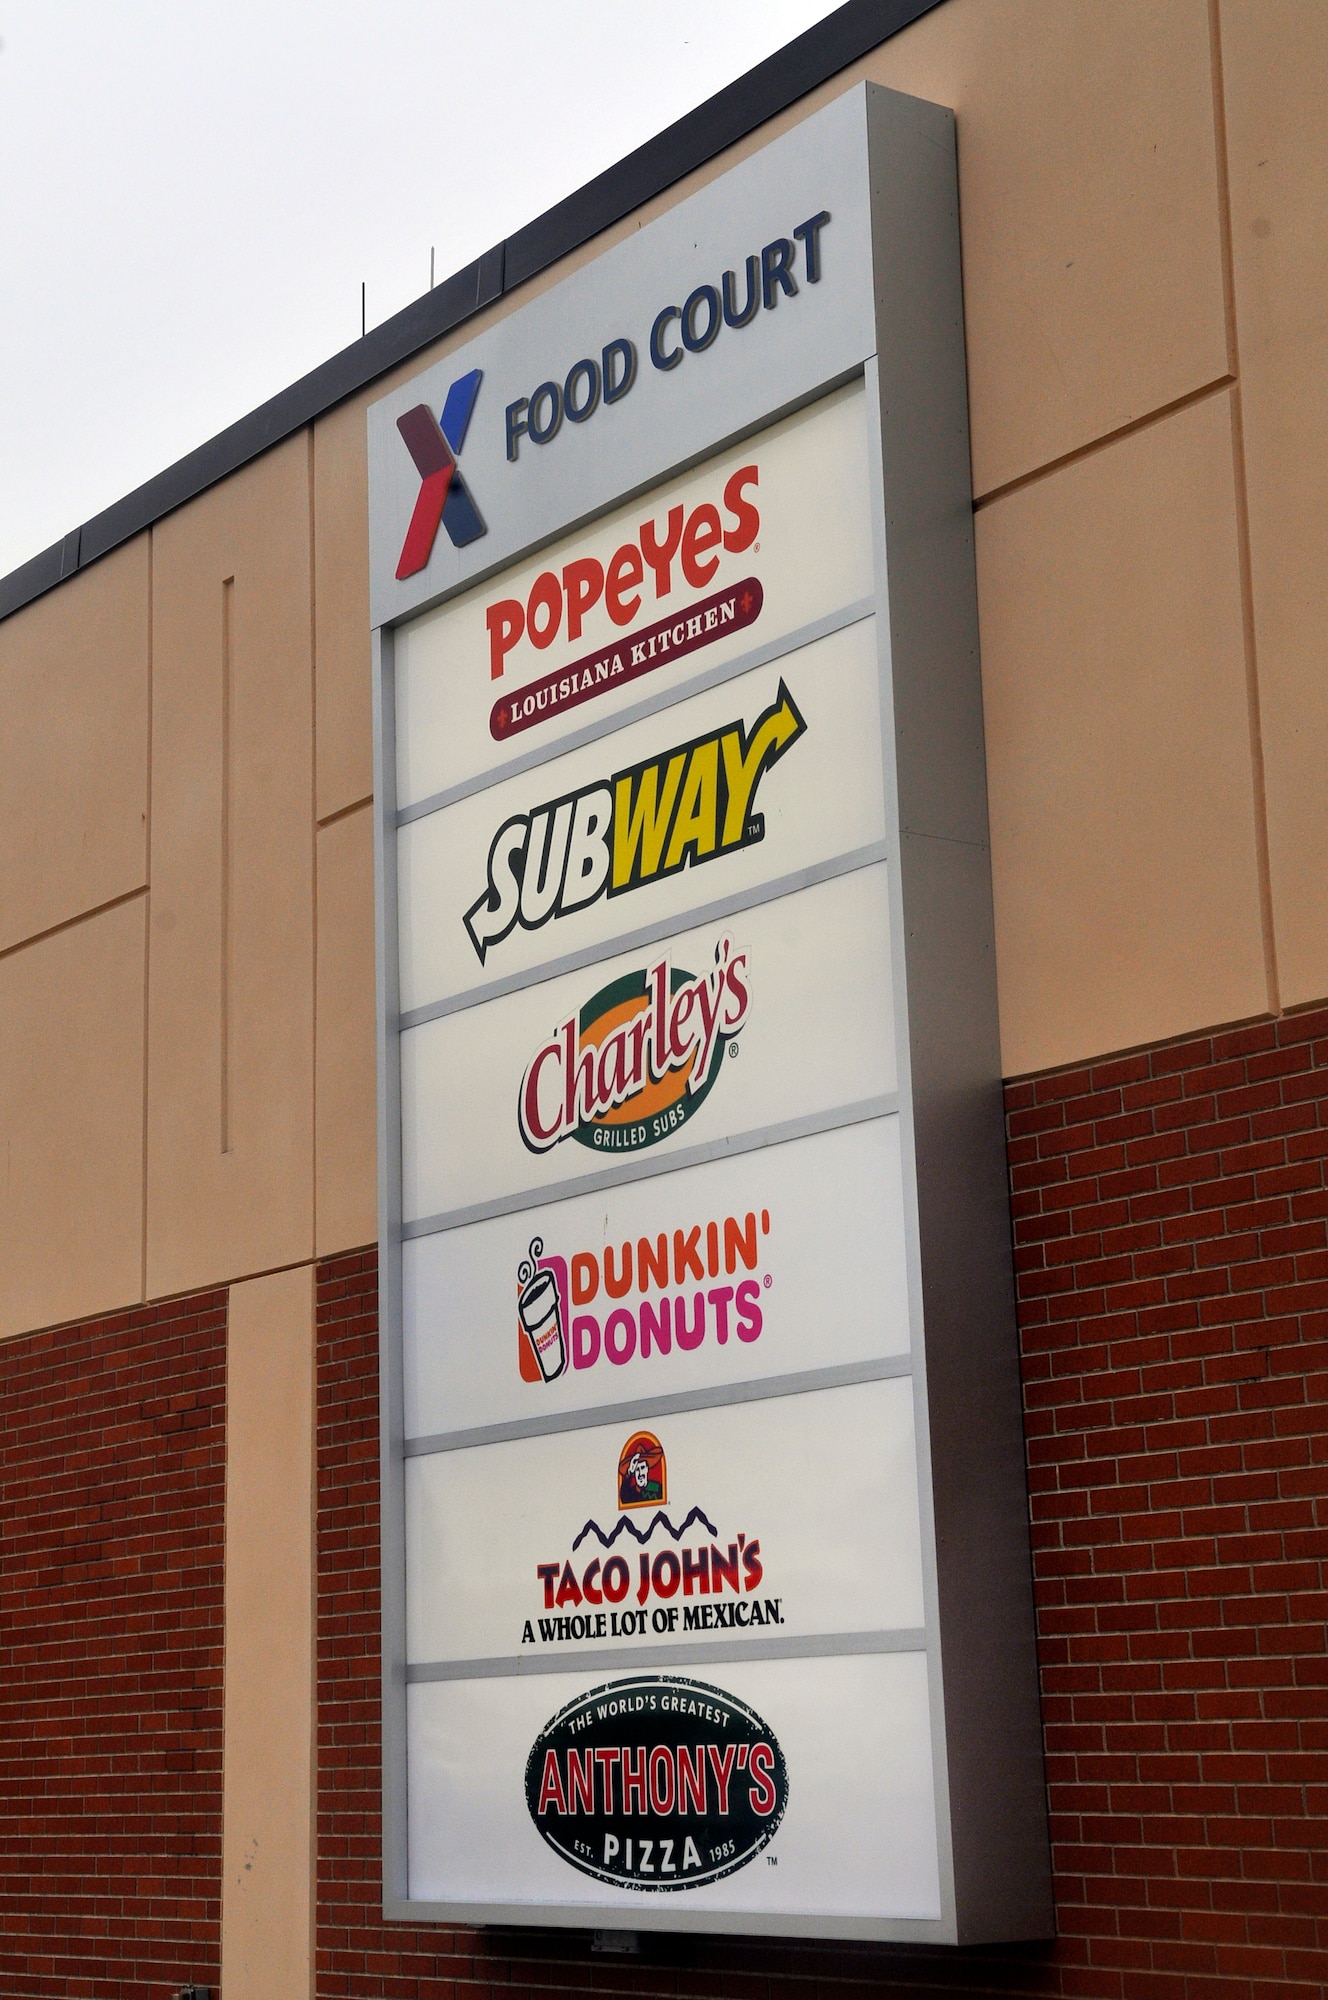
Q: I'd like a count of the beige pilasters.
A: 1